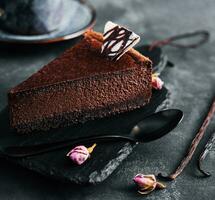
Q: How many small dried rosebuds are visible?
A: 3